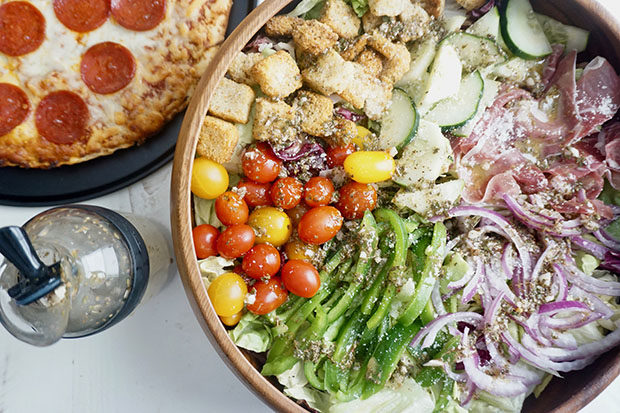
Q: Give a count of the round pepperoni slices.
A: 6